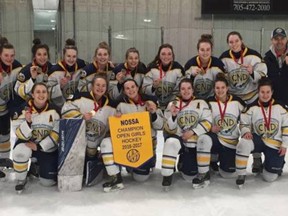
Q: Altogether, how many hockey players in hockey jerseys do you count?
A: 14